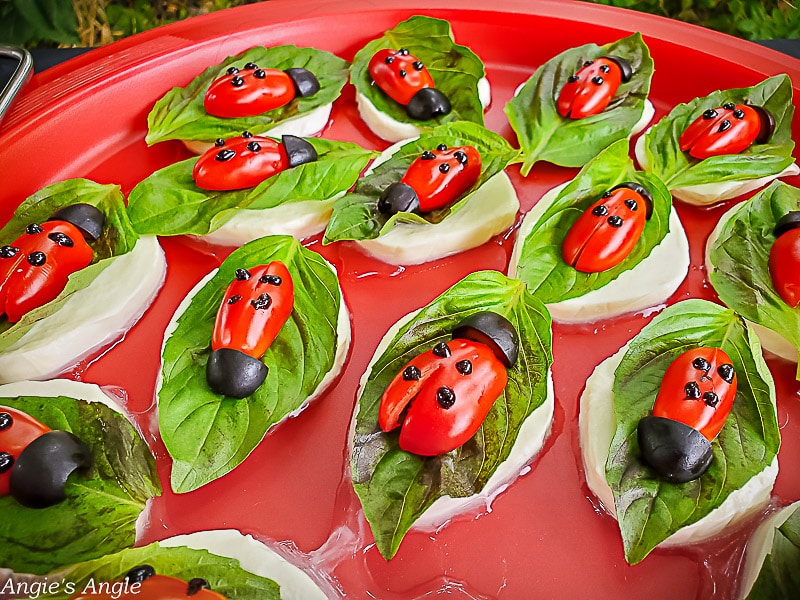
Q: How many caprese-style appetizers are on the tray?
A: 15